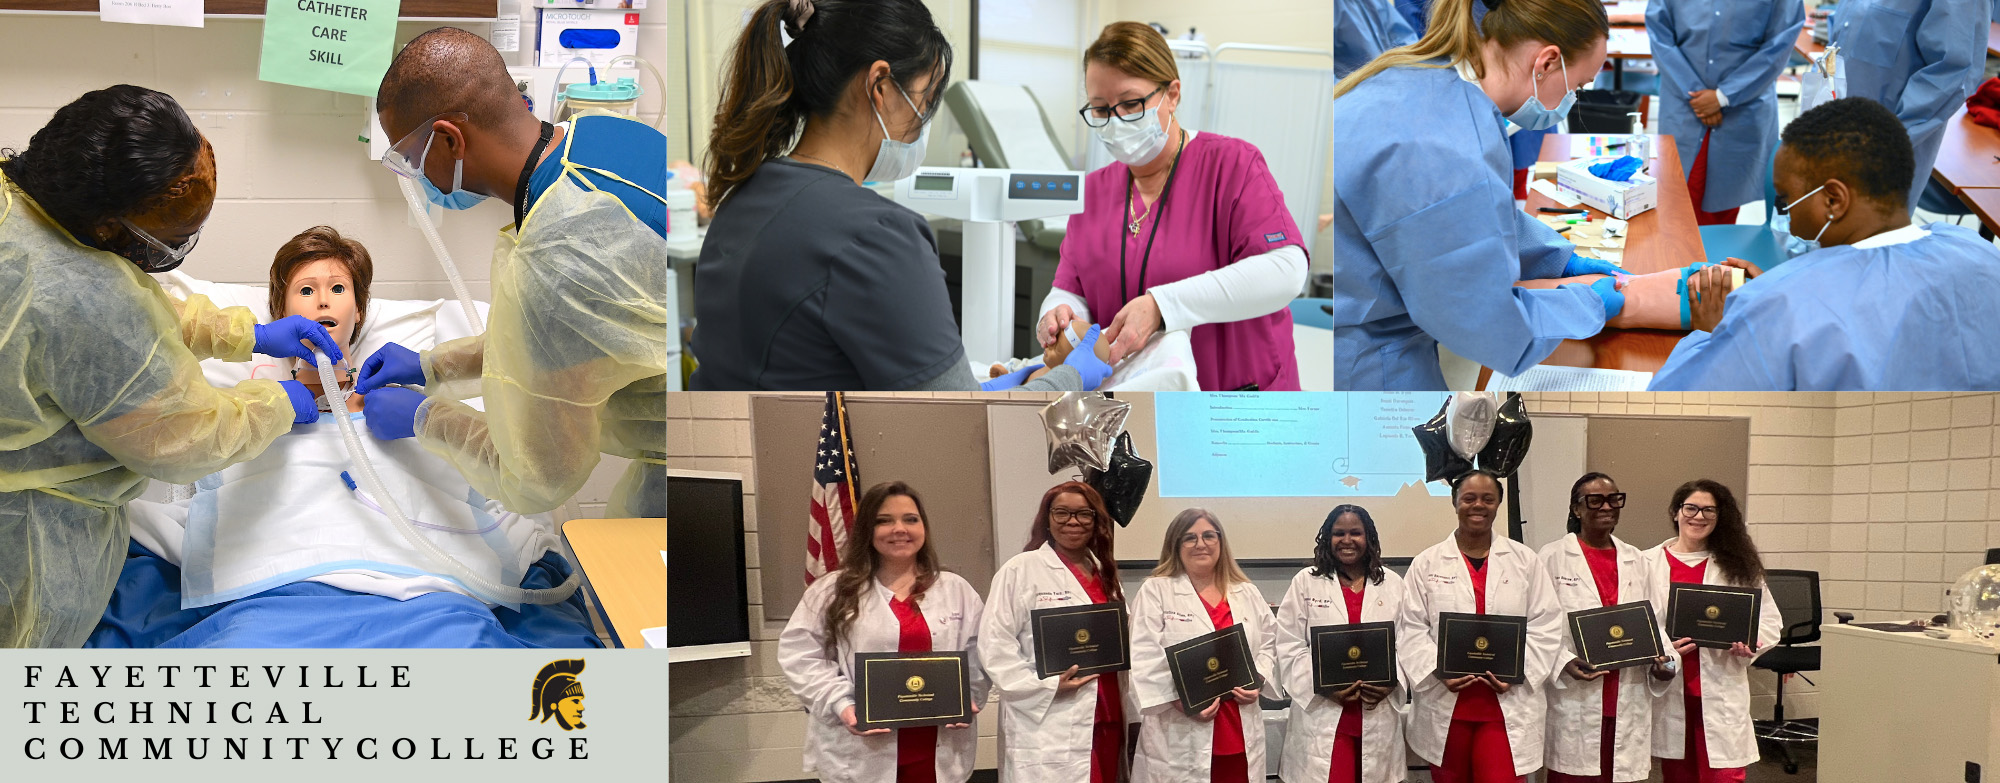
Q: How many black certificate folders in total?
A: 7